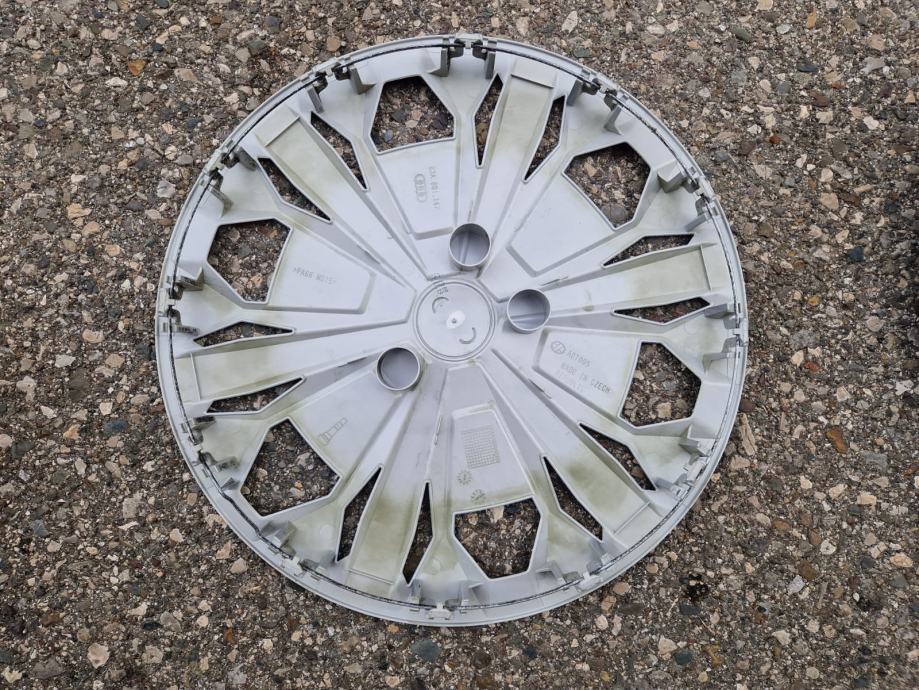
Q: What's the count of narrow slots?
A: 12